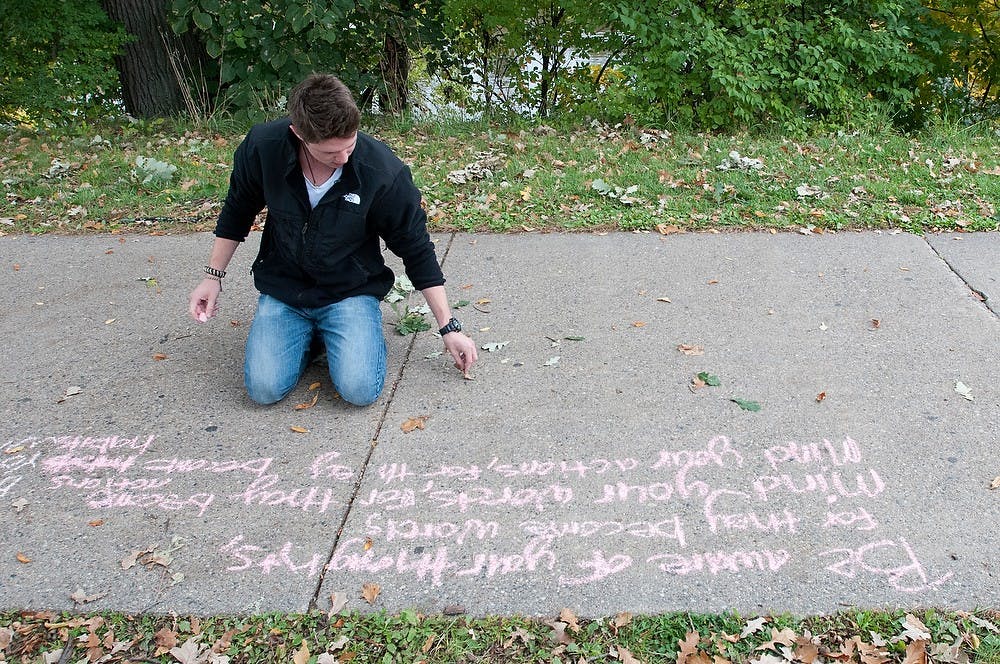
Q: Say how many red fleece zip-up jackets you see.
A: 0